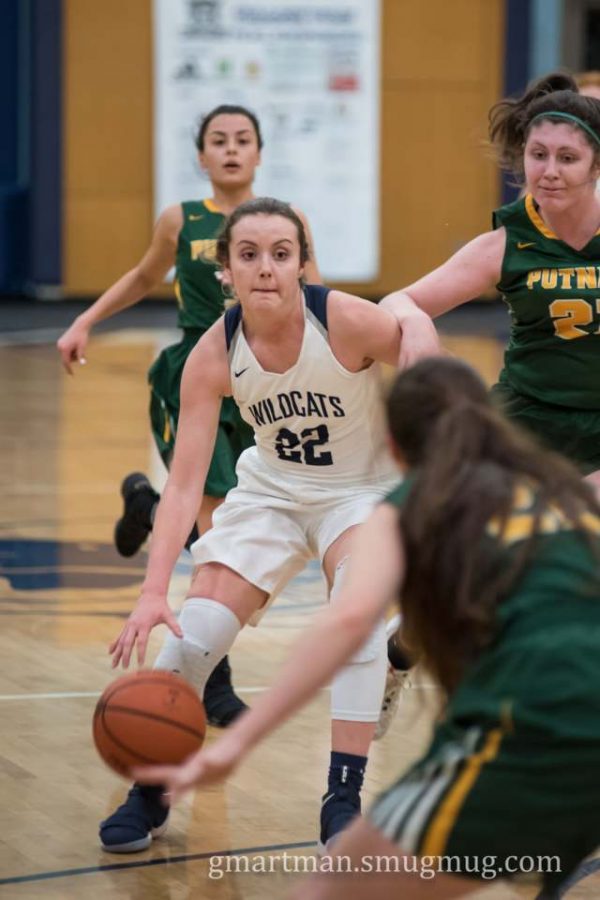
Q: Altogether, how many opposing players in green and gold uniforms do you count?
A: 3